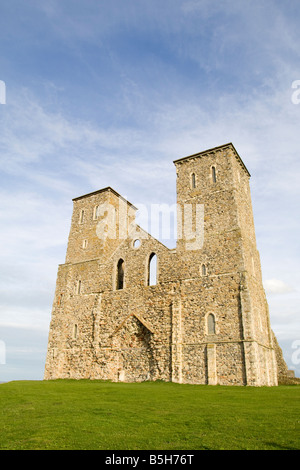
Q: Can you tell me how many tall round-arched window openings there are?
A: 2